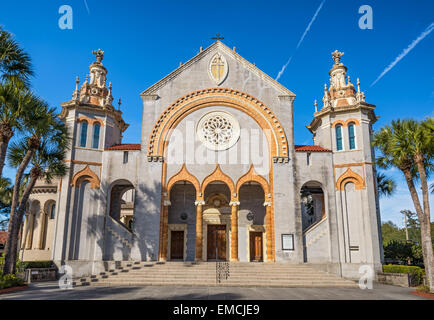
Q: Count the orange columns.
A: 4